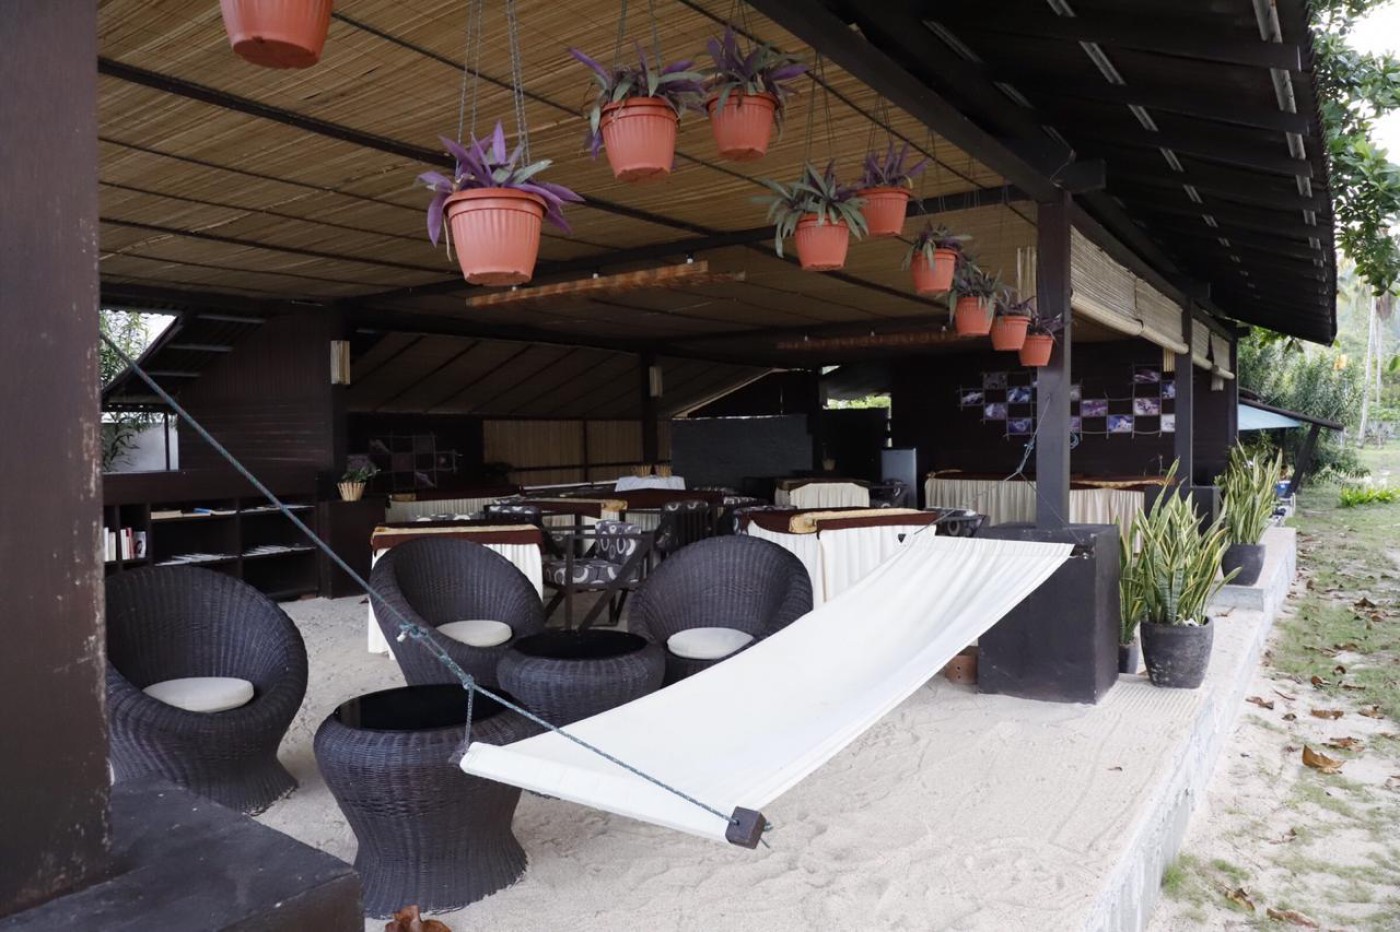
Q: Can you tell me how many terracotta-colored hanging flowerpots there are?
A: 10